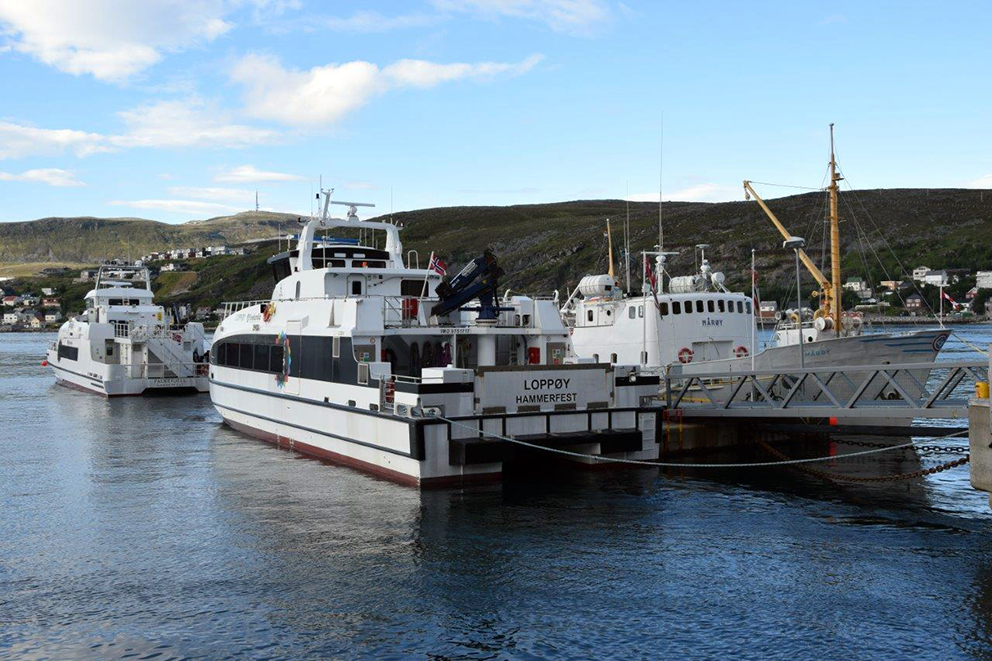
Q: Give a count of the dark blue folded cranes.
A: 1